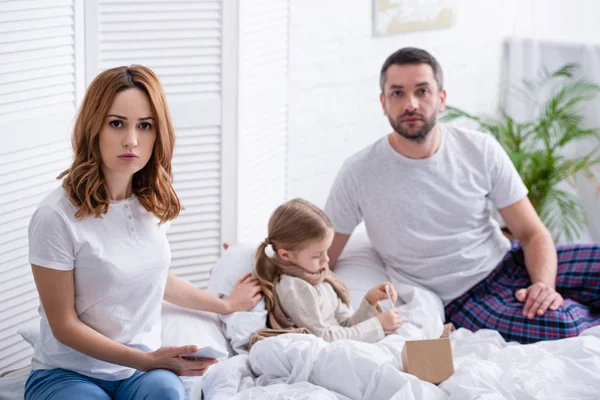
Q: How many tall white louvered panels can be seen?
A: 3